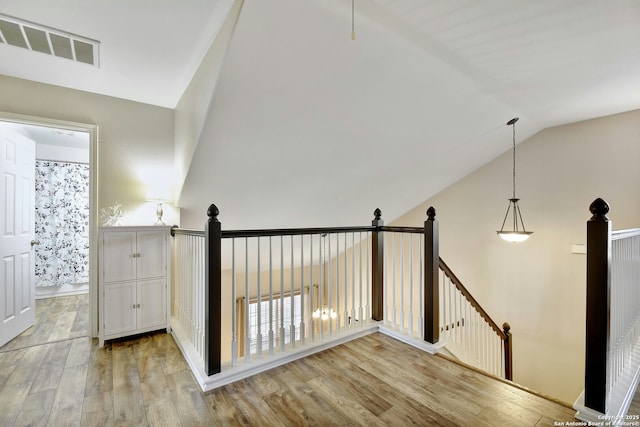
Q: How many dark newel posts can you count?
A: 5